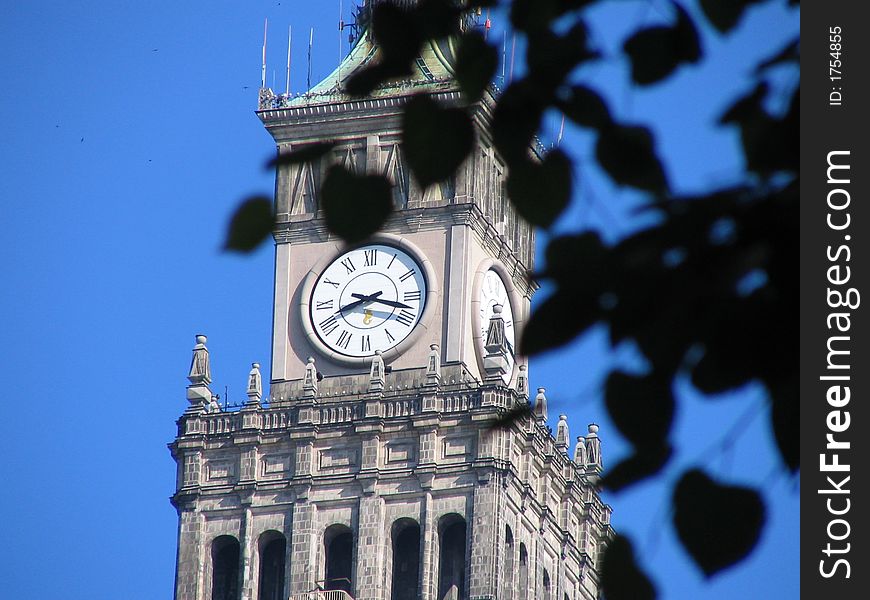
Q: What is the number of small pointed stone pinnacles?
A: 11